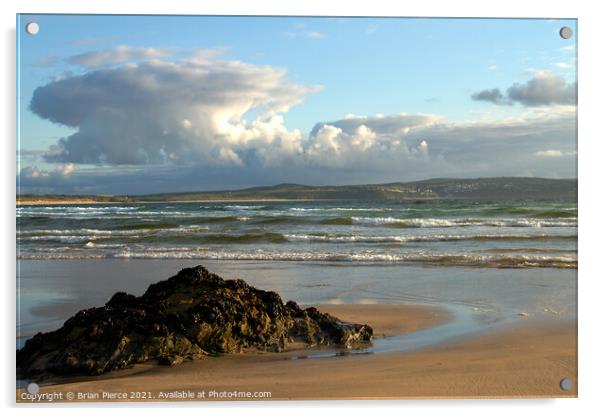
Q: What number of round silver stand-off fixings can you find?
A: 4